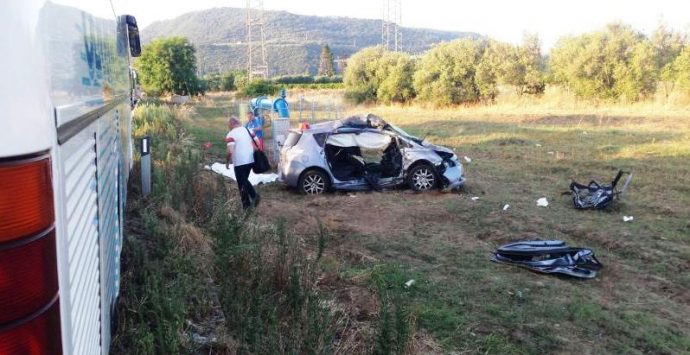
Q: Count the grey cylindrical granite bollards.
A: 0